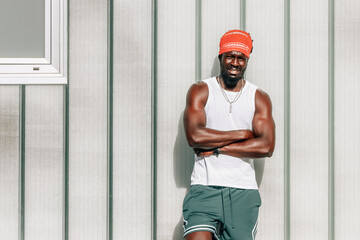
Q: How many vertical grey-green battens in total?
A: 8